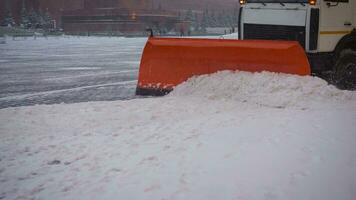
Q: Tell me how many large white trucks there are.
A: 1